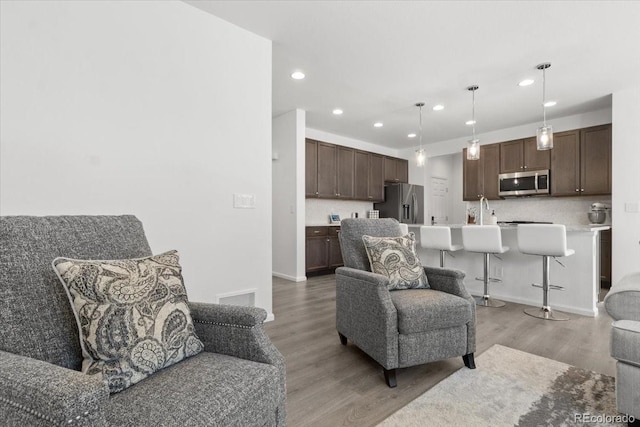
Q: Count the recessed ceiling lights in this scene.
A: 8